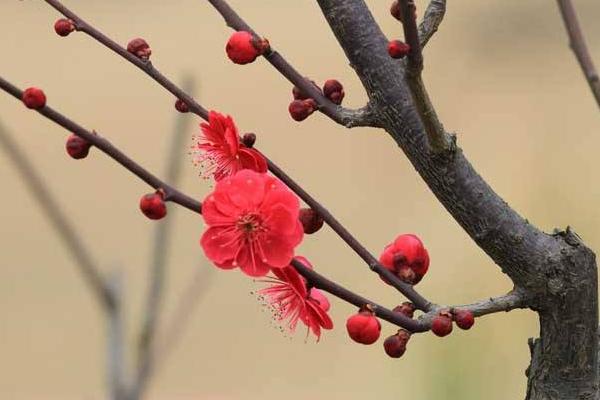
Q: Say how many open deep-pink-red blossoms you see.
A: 3